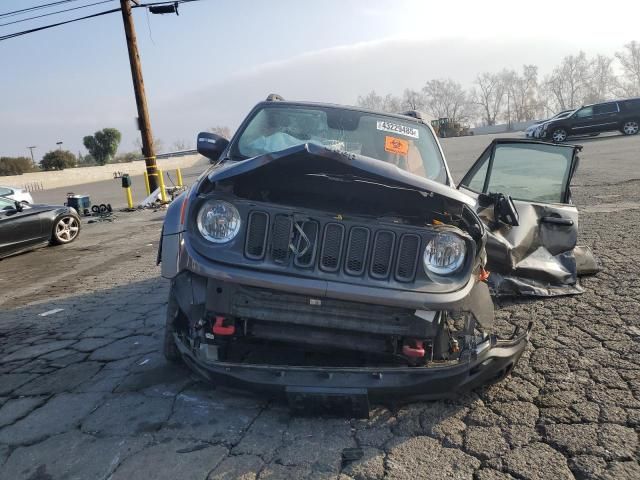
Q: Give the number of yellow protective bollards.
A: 4